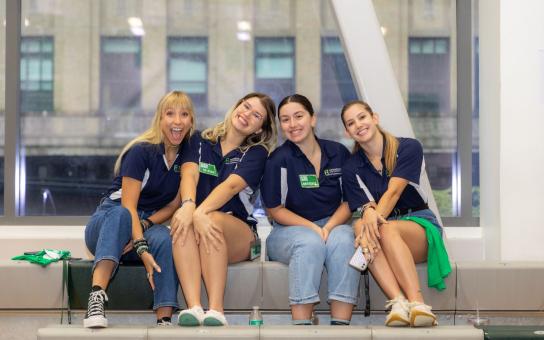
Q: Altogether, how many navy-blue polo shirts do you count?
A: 4